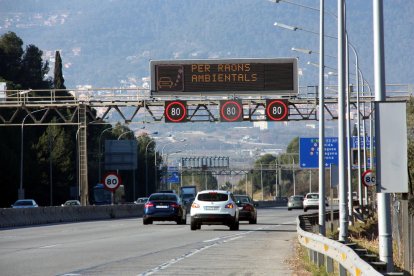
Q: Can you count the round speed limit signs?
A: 5